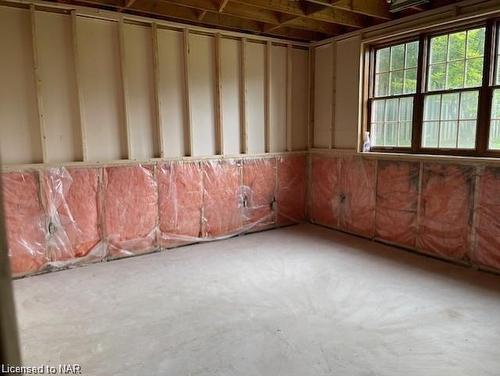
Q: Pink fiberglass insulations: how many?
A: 12